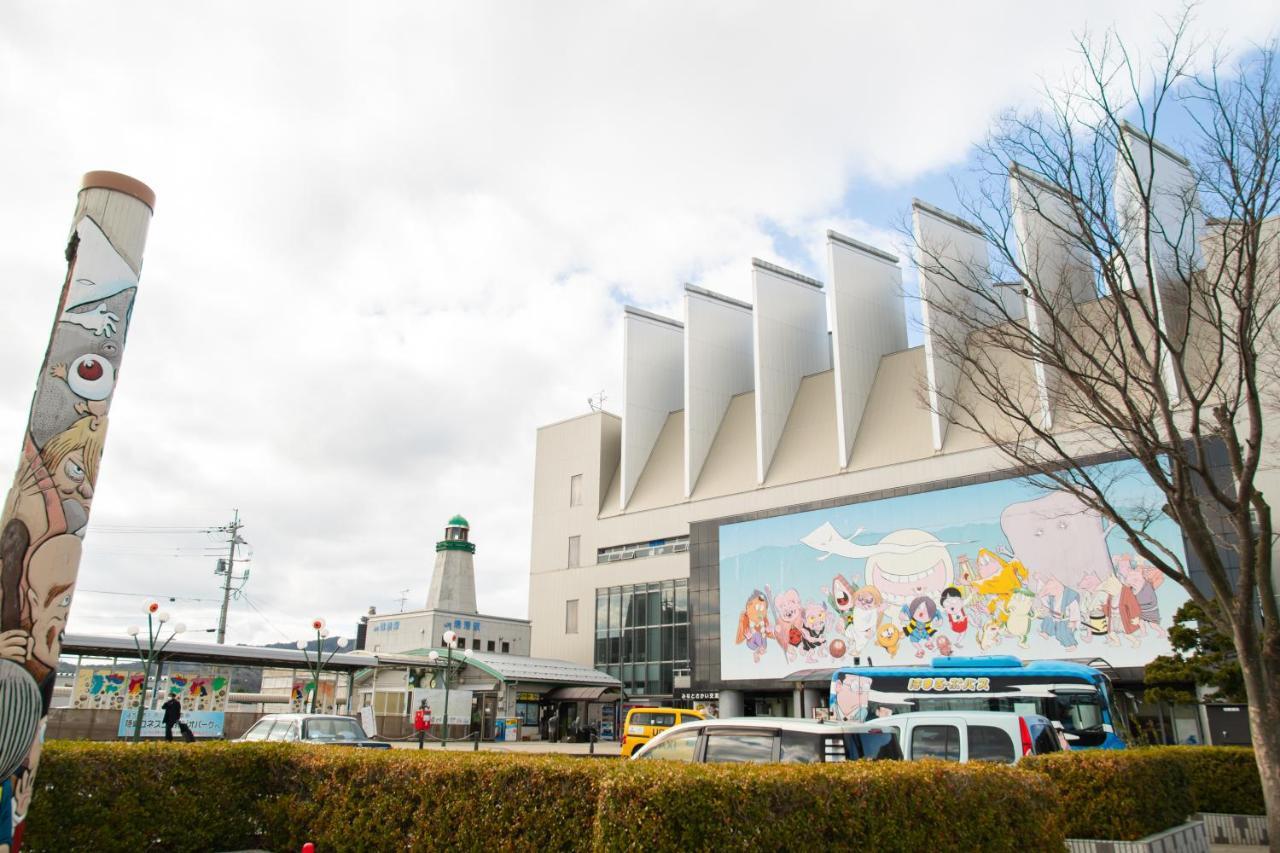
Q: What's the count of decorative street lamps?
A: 3